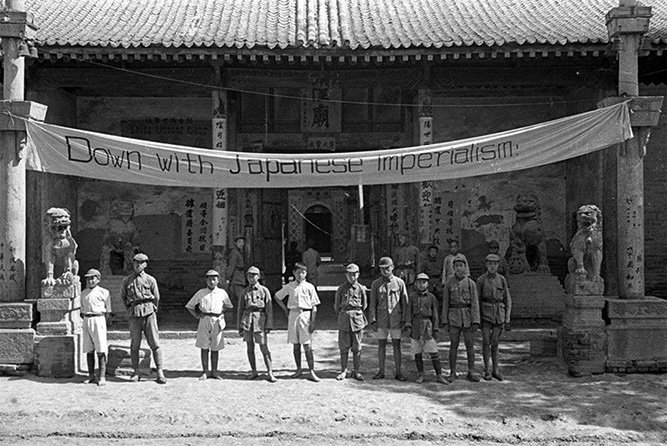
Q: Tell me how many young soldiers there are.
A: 10